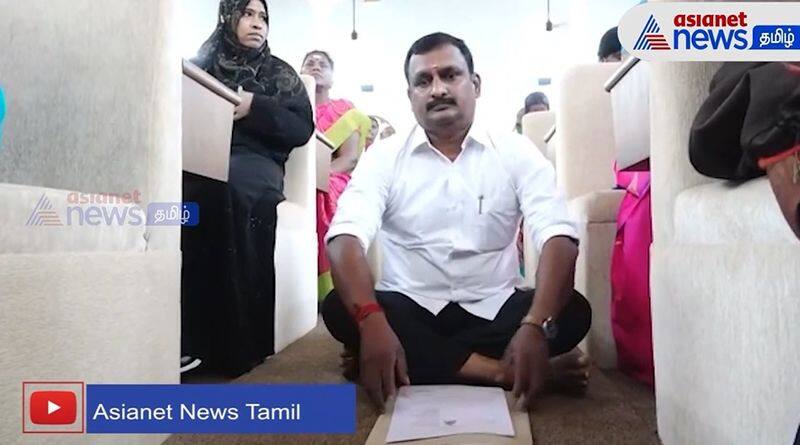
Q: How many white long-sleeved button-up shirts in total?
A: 1